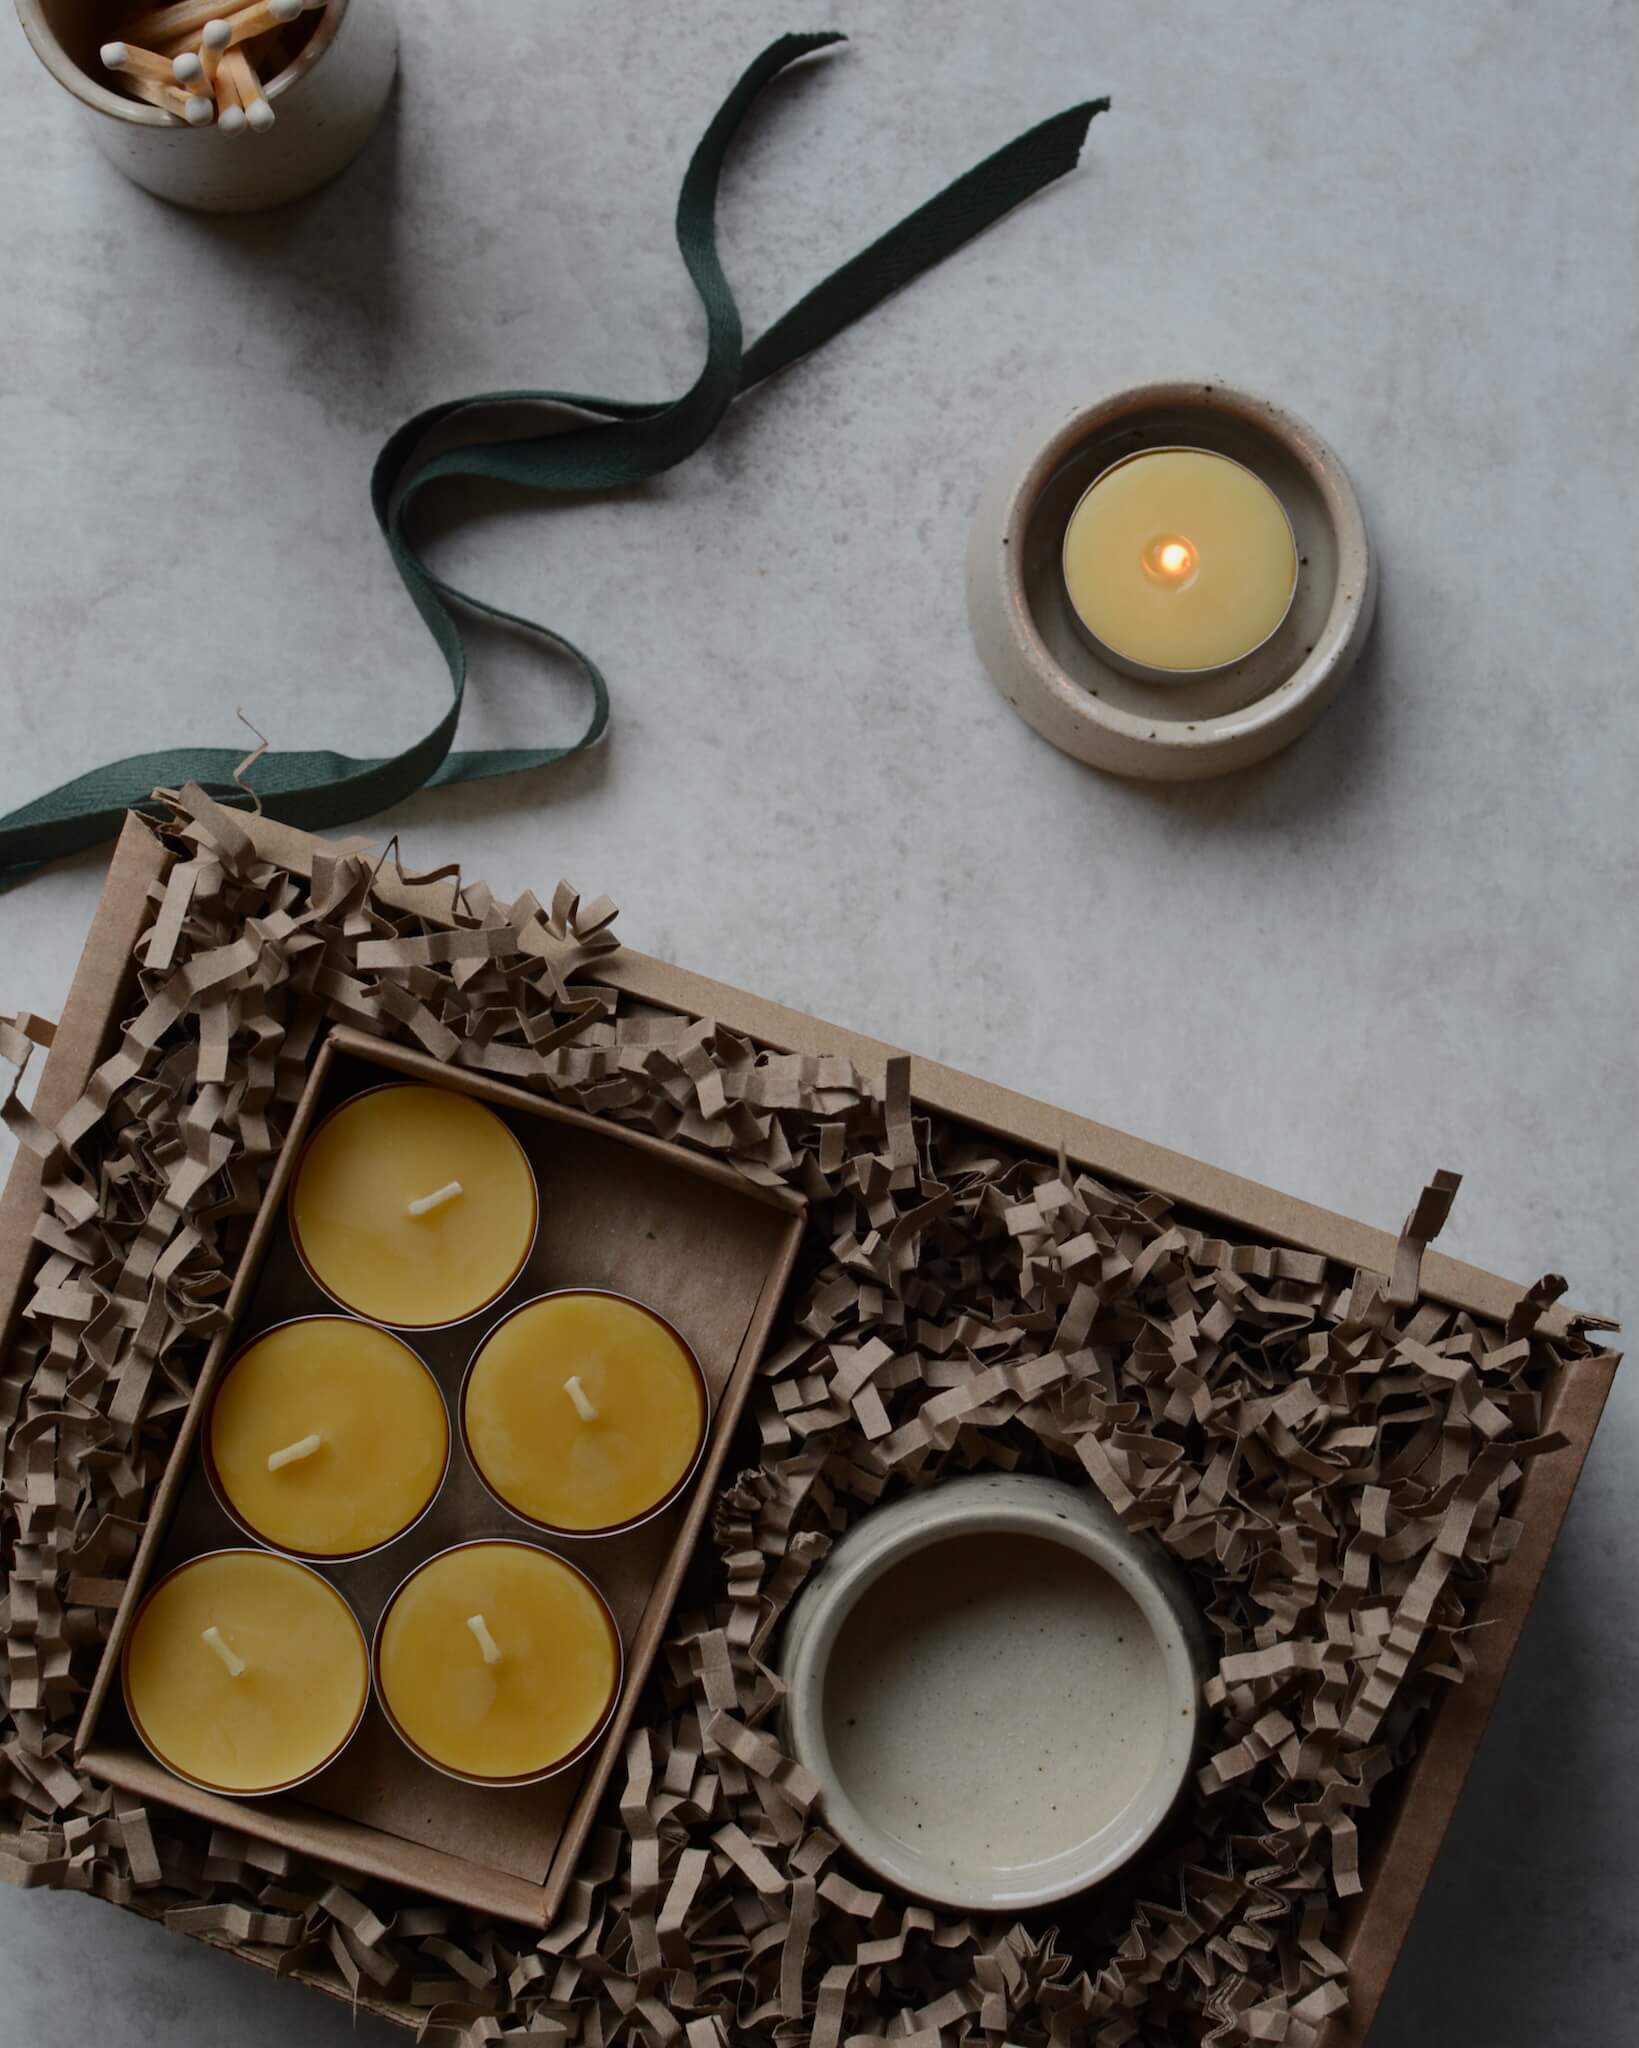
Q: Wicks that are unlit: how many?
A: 5